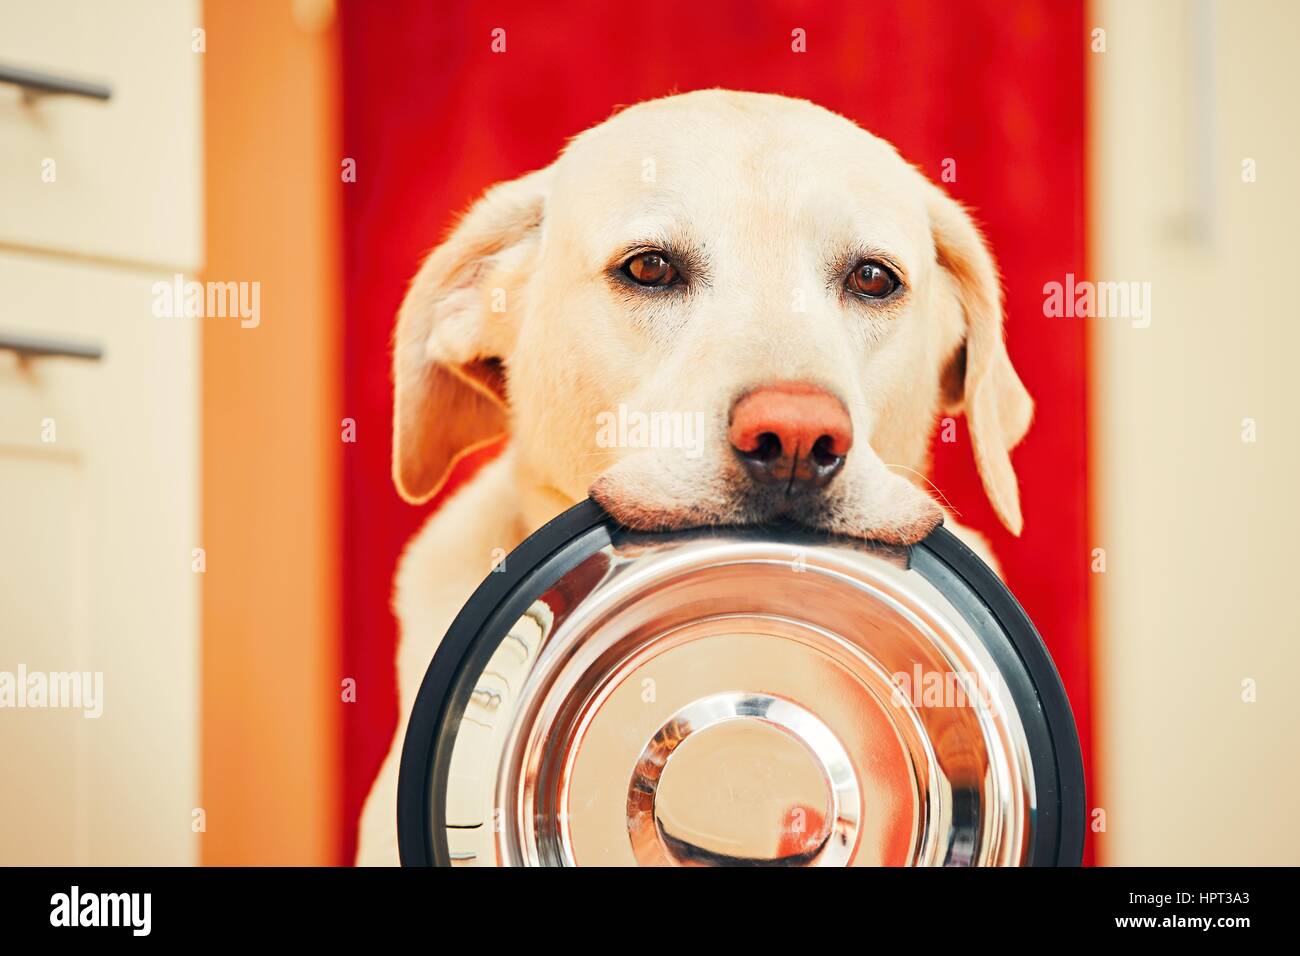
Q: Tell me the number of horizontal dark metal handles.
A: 2